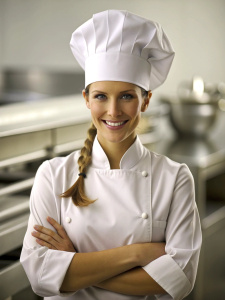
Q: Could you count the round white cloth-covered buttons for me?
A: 3